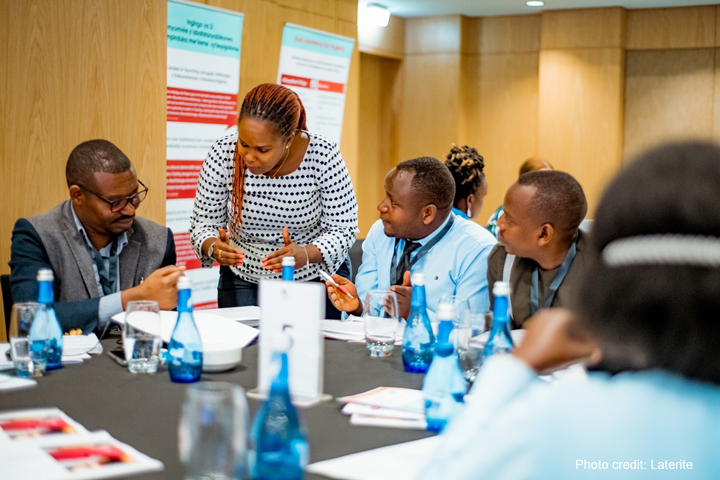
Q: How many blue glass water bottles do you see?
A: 7